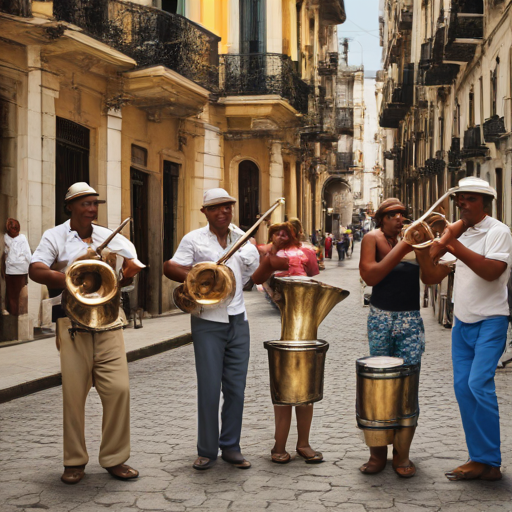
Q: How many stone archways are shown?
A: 2